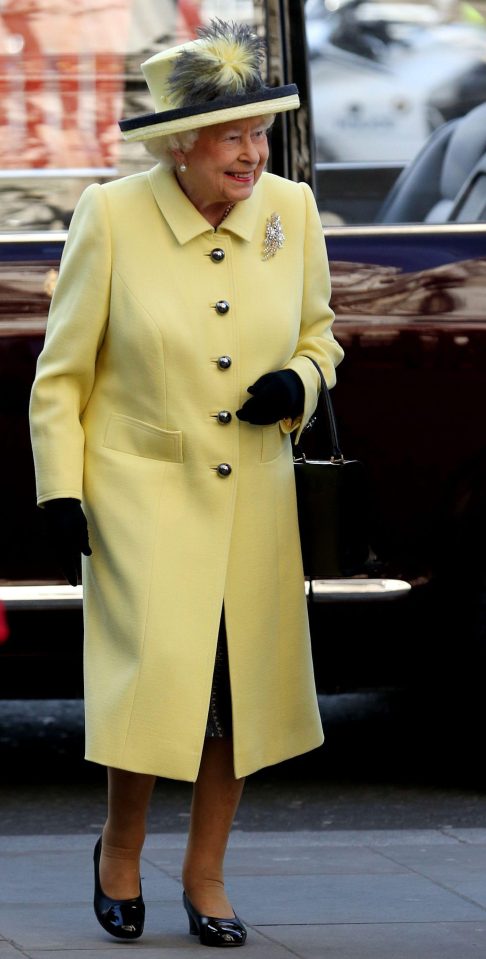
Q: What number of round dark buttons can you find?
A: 5